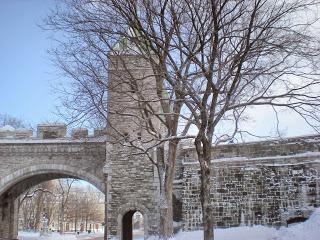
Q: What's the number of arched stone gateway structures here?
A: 2